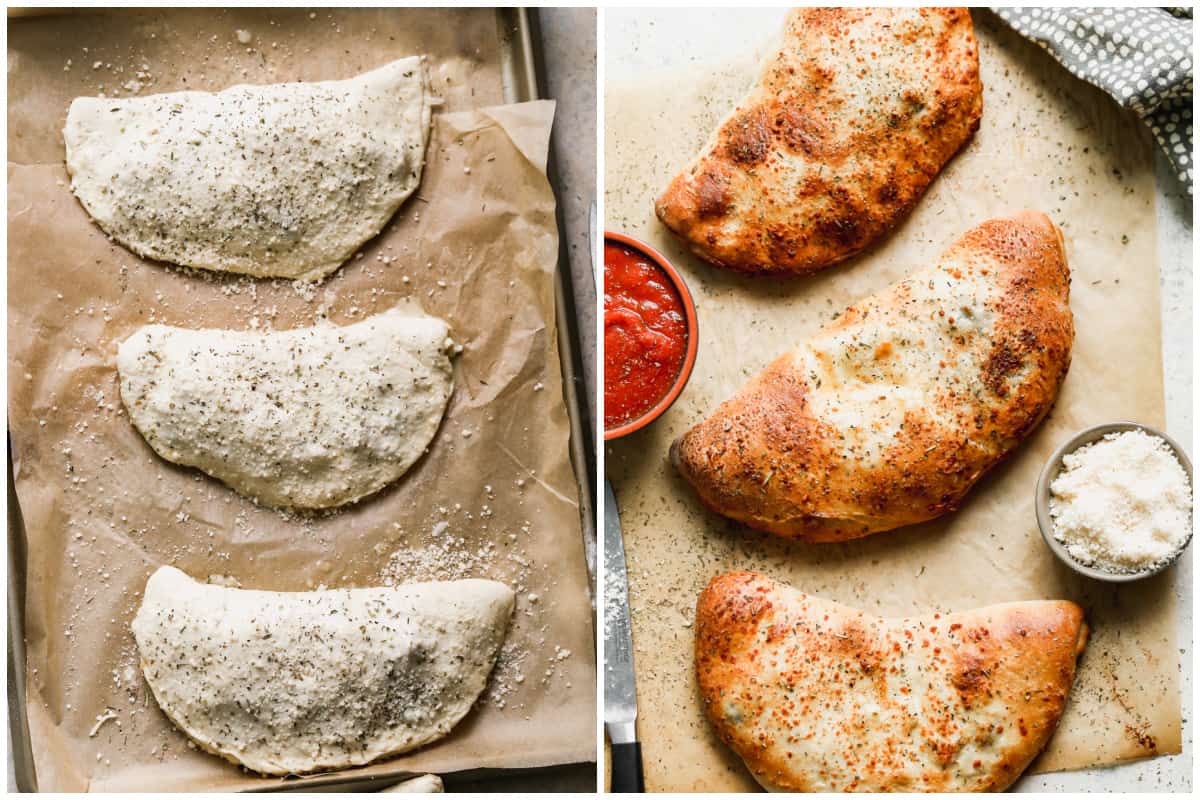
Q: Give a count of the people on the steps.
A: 0